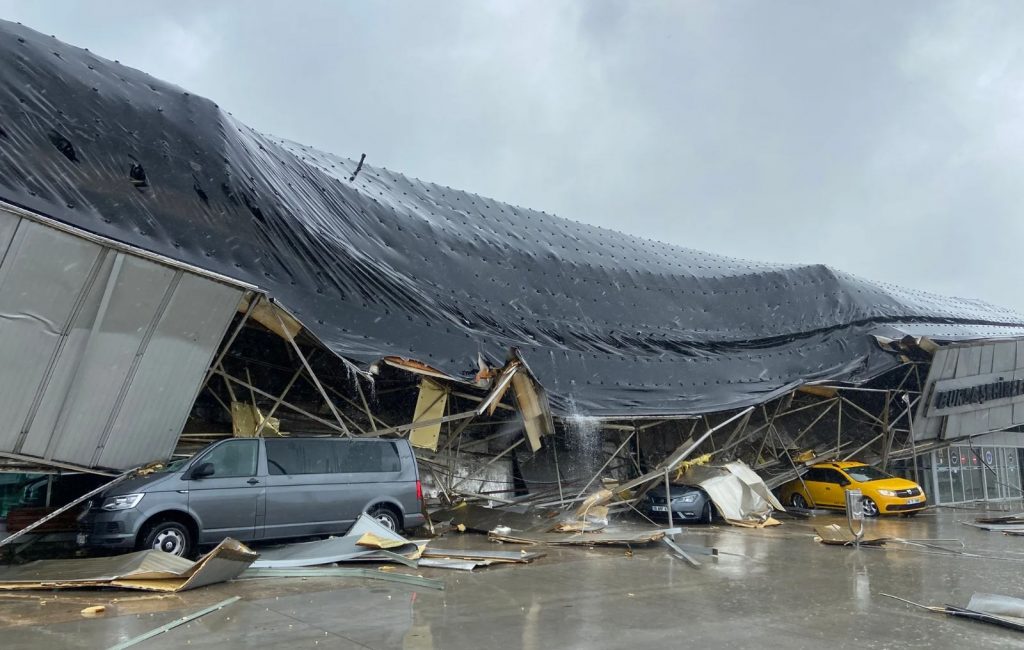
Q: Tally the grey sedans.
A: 1